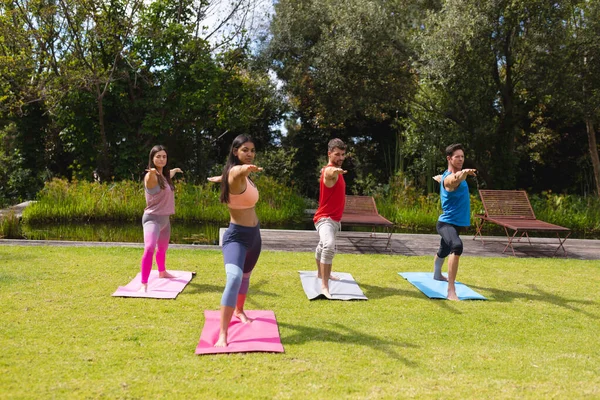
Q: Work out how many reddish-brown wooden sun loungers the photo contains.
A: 2